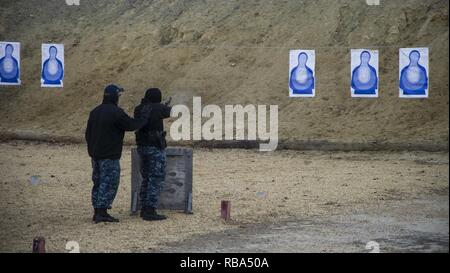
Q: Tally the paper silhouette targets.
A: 5